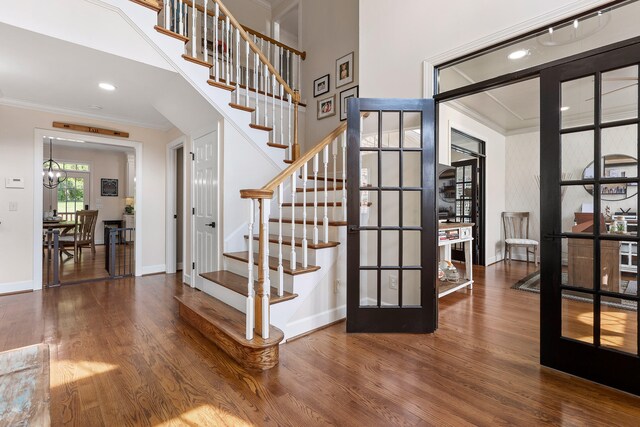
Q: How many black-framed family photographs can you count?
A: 2